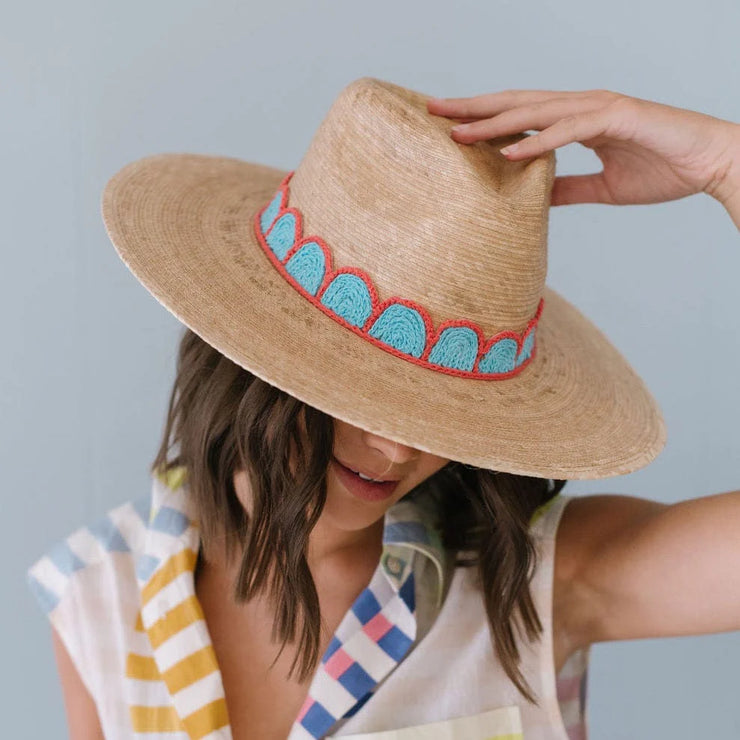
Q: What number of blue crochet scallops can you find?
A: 8